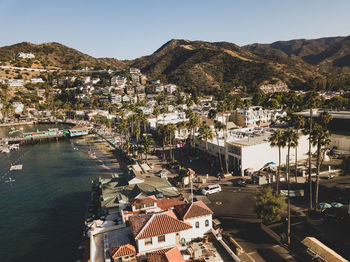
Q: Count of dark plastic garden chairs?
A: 0